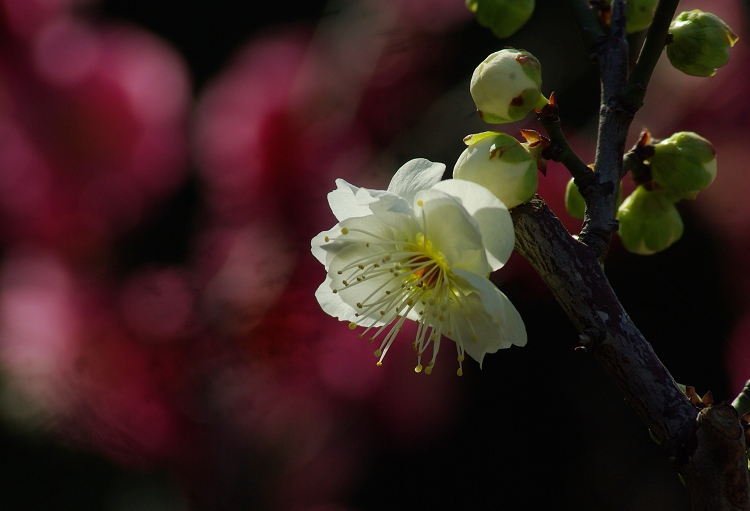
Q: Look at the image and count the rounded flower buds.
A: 8